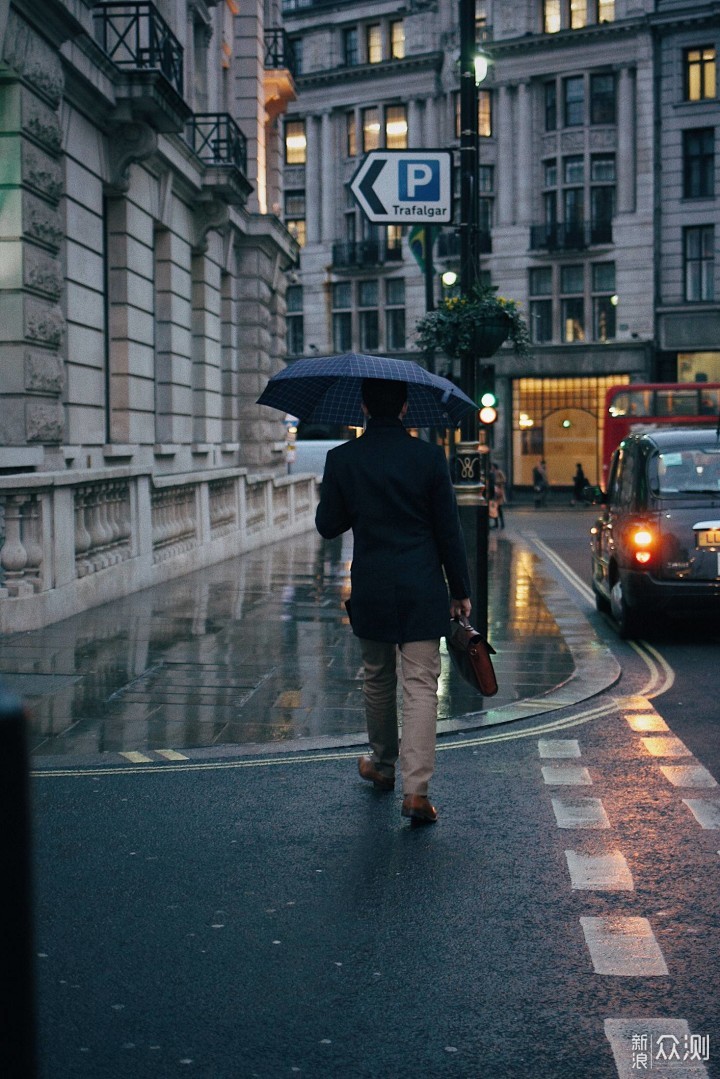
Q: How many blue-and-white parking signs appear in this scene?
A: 1